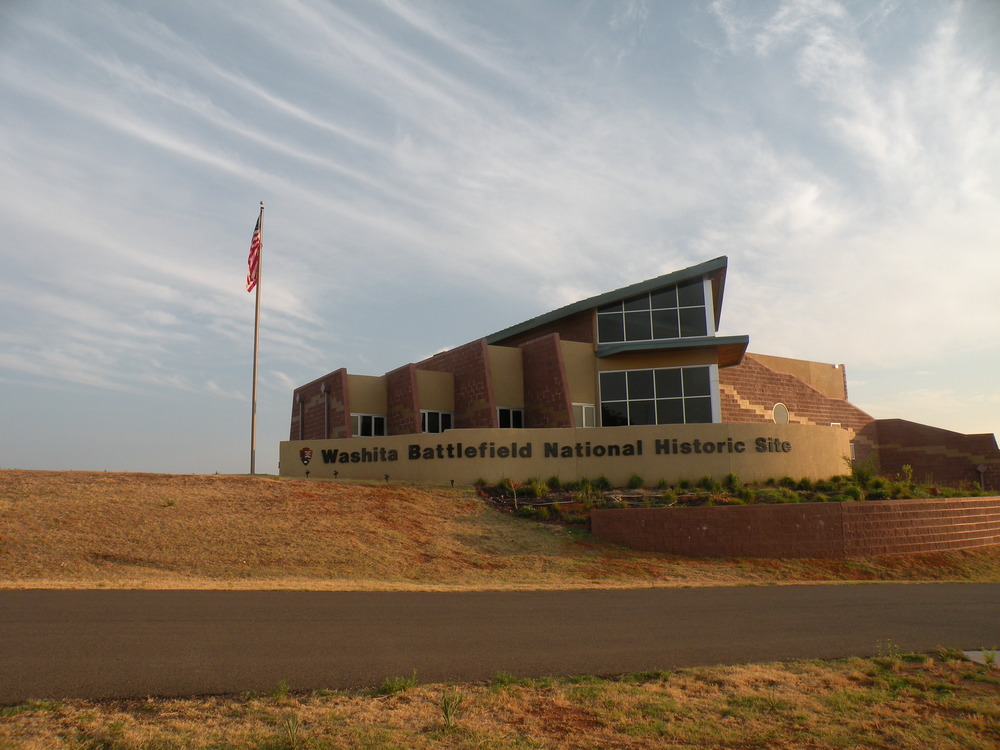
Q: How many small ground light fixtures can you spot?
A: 4